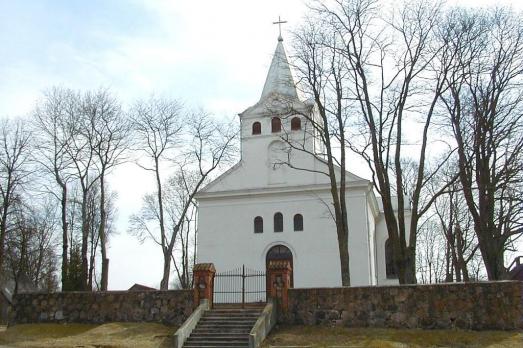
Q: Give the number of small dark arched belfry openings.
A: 3